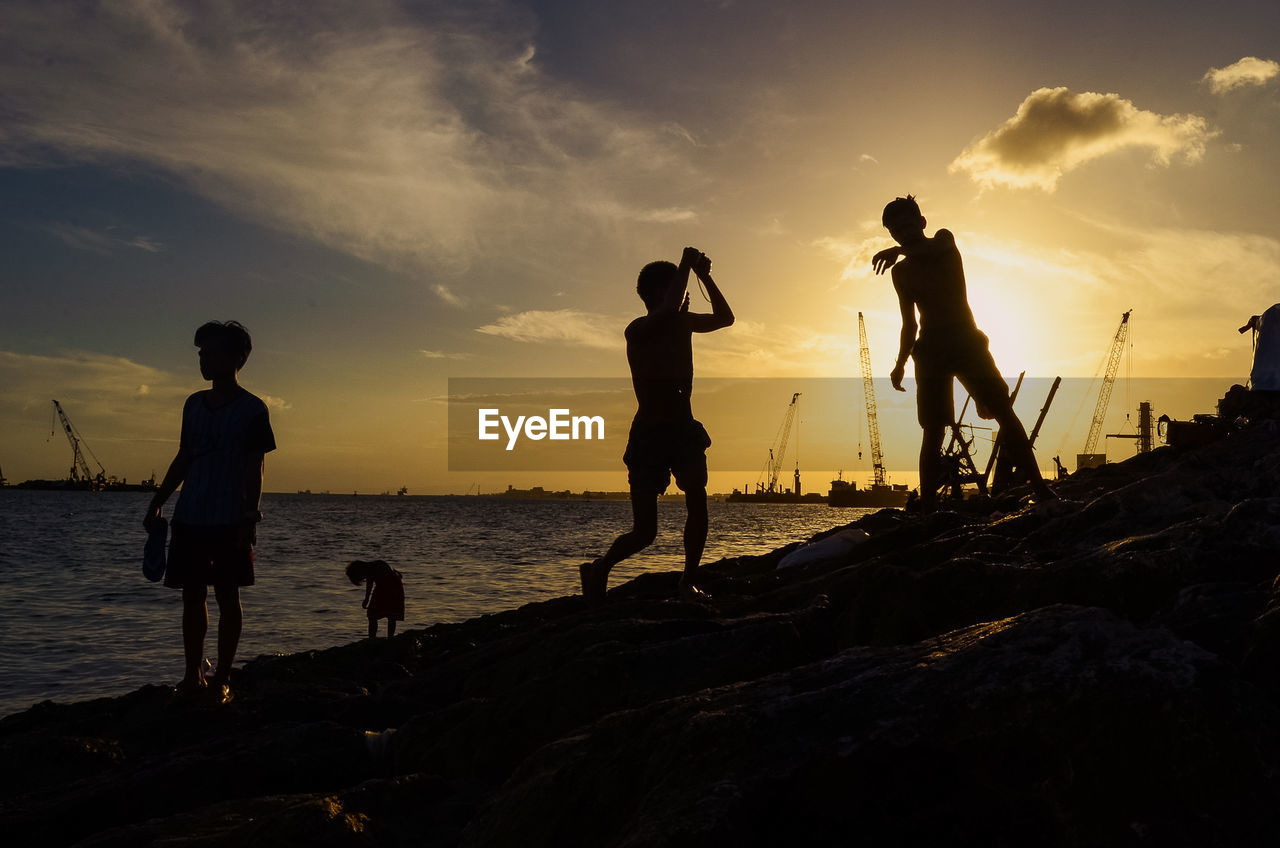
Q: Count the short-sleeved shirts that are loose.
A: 1